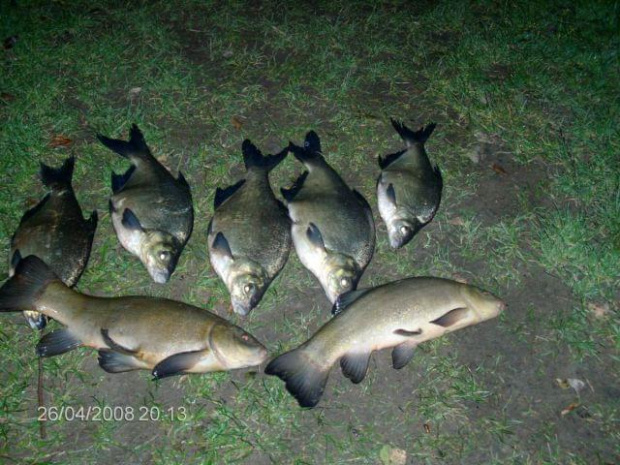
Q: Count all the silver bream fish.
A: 5